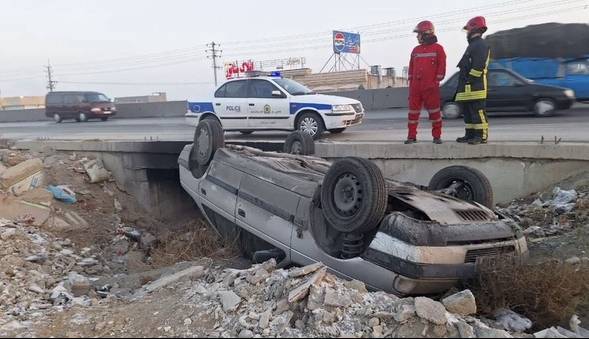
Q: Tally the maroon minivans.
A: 1